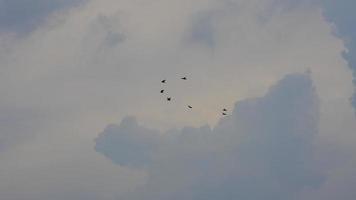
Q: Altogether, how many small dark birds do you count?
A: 7